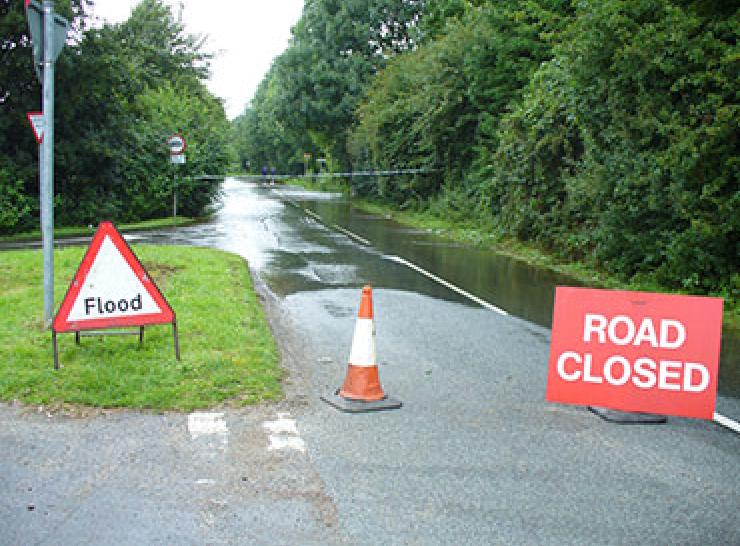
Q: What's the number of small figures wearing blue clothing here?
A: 2